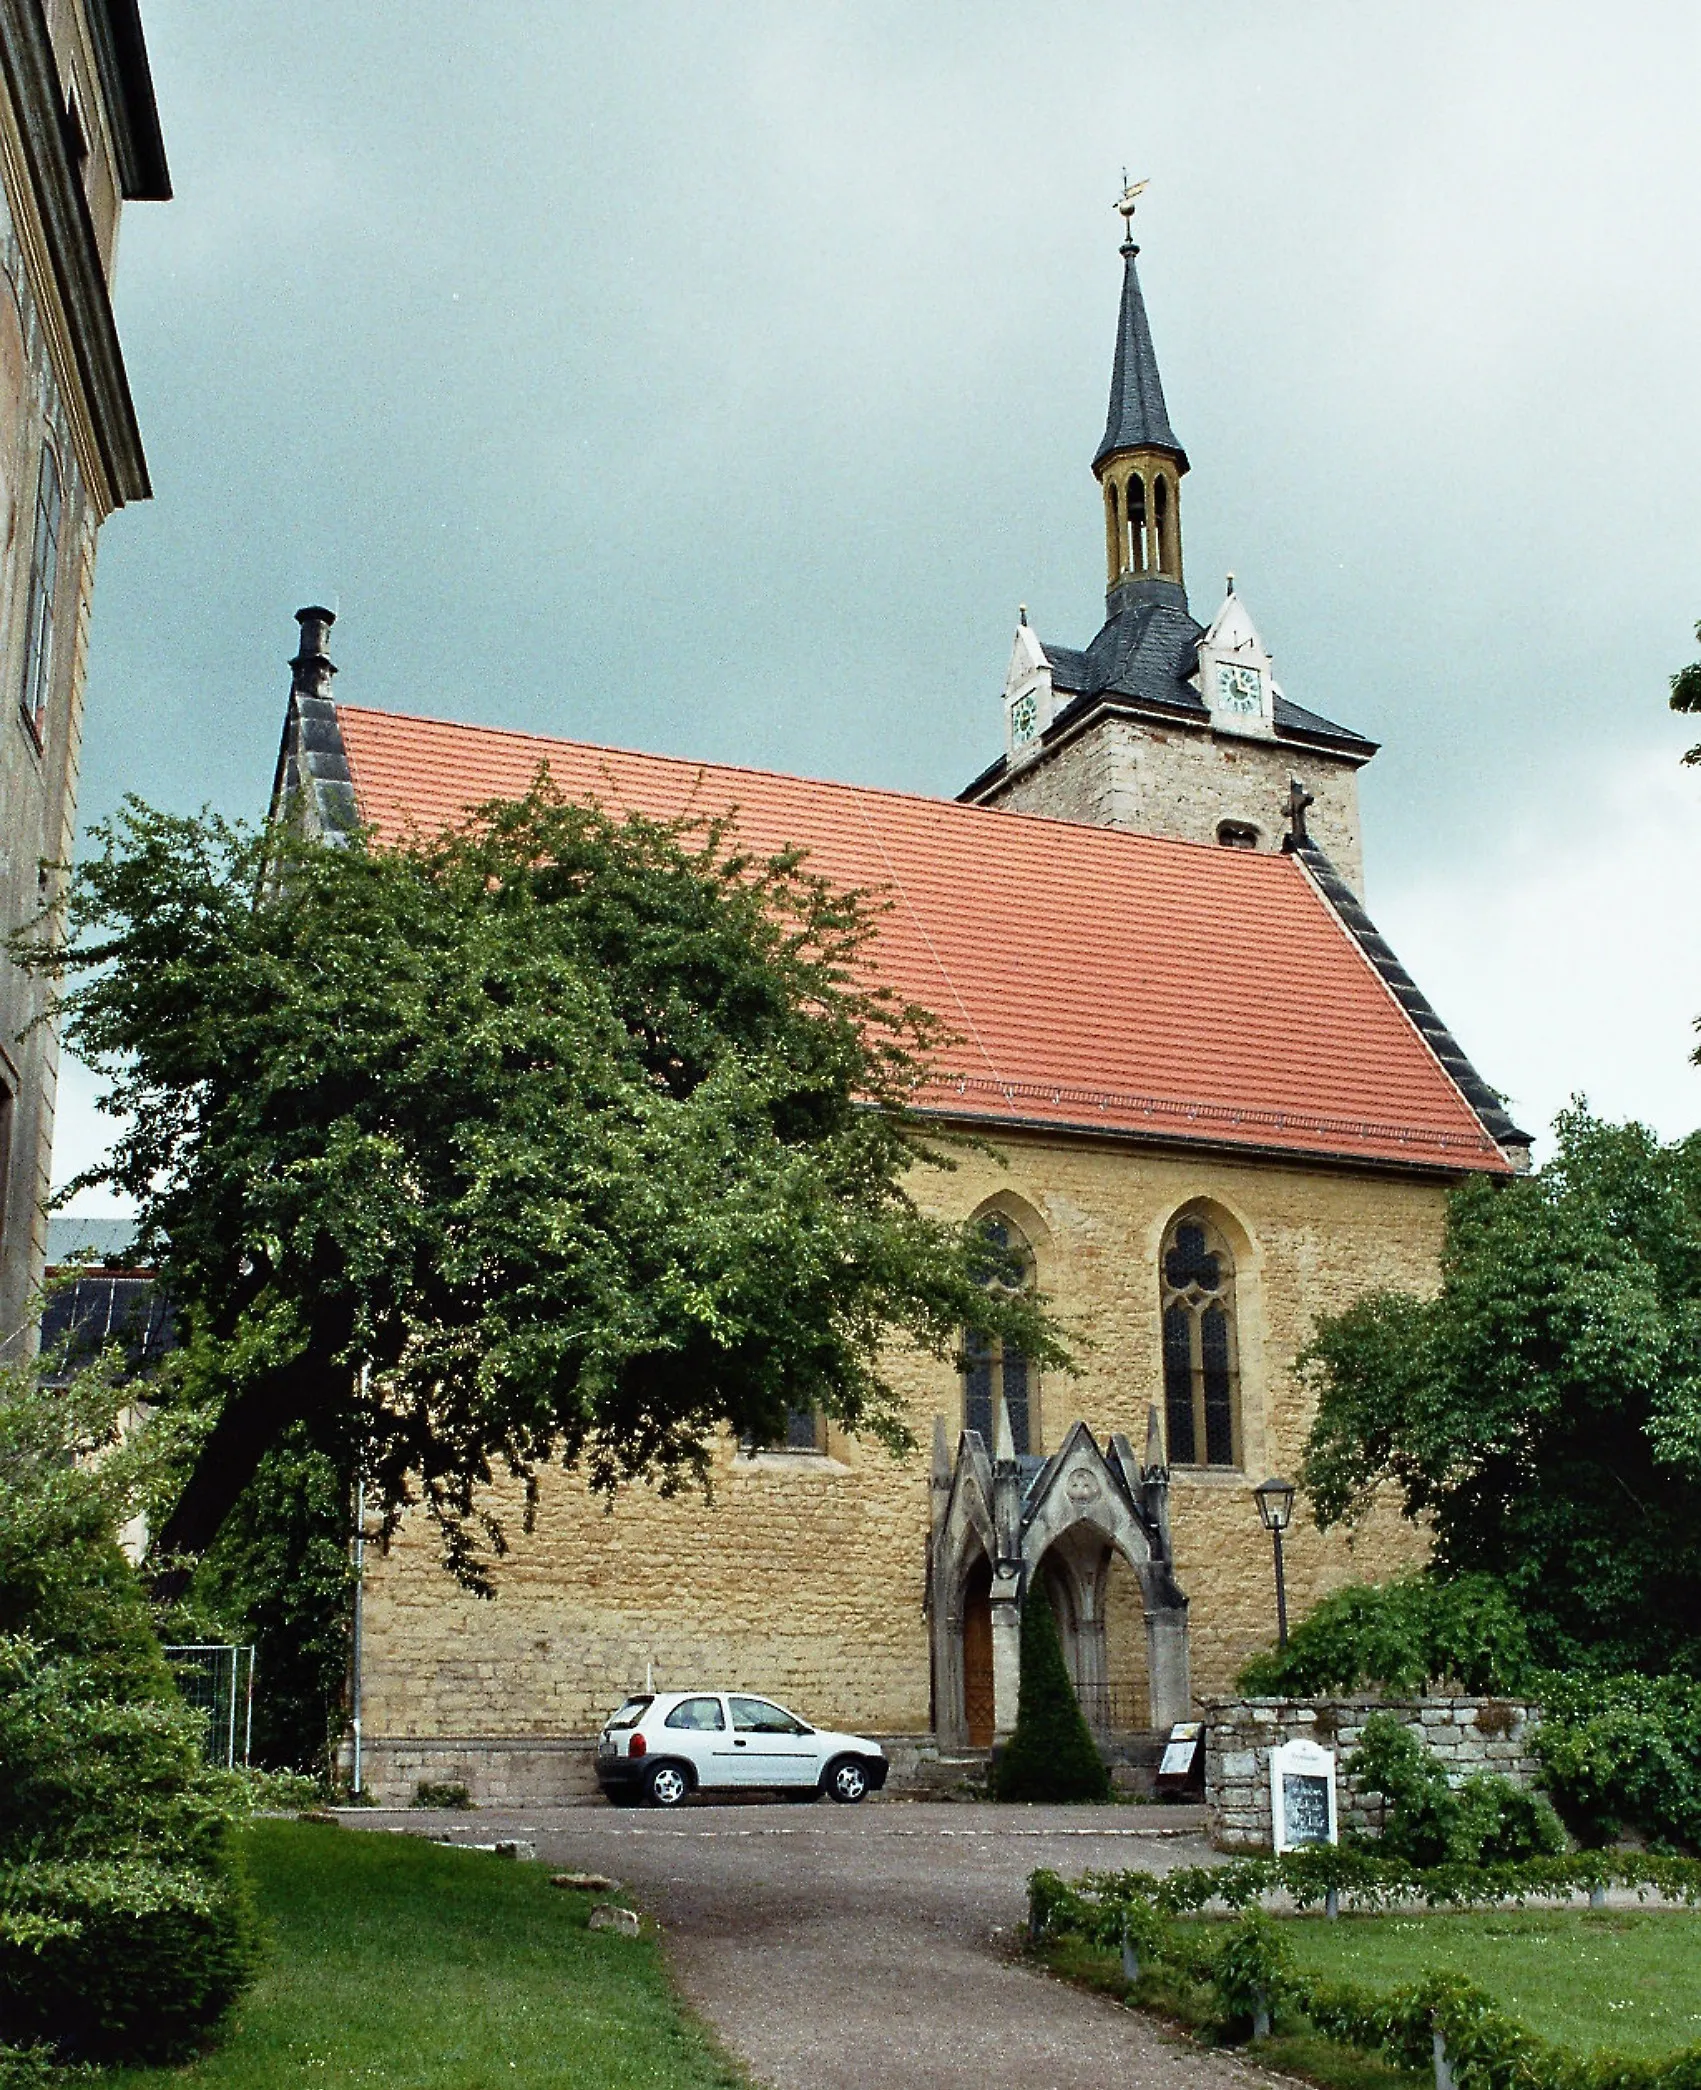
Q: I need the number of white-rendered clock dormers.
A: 2